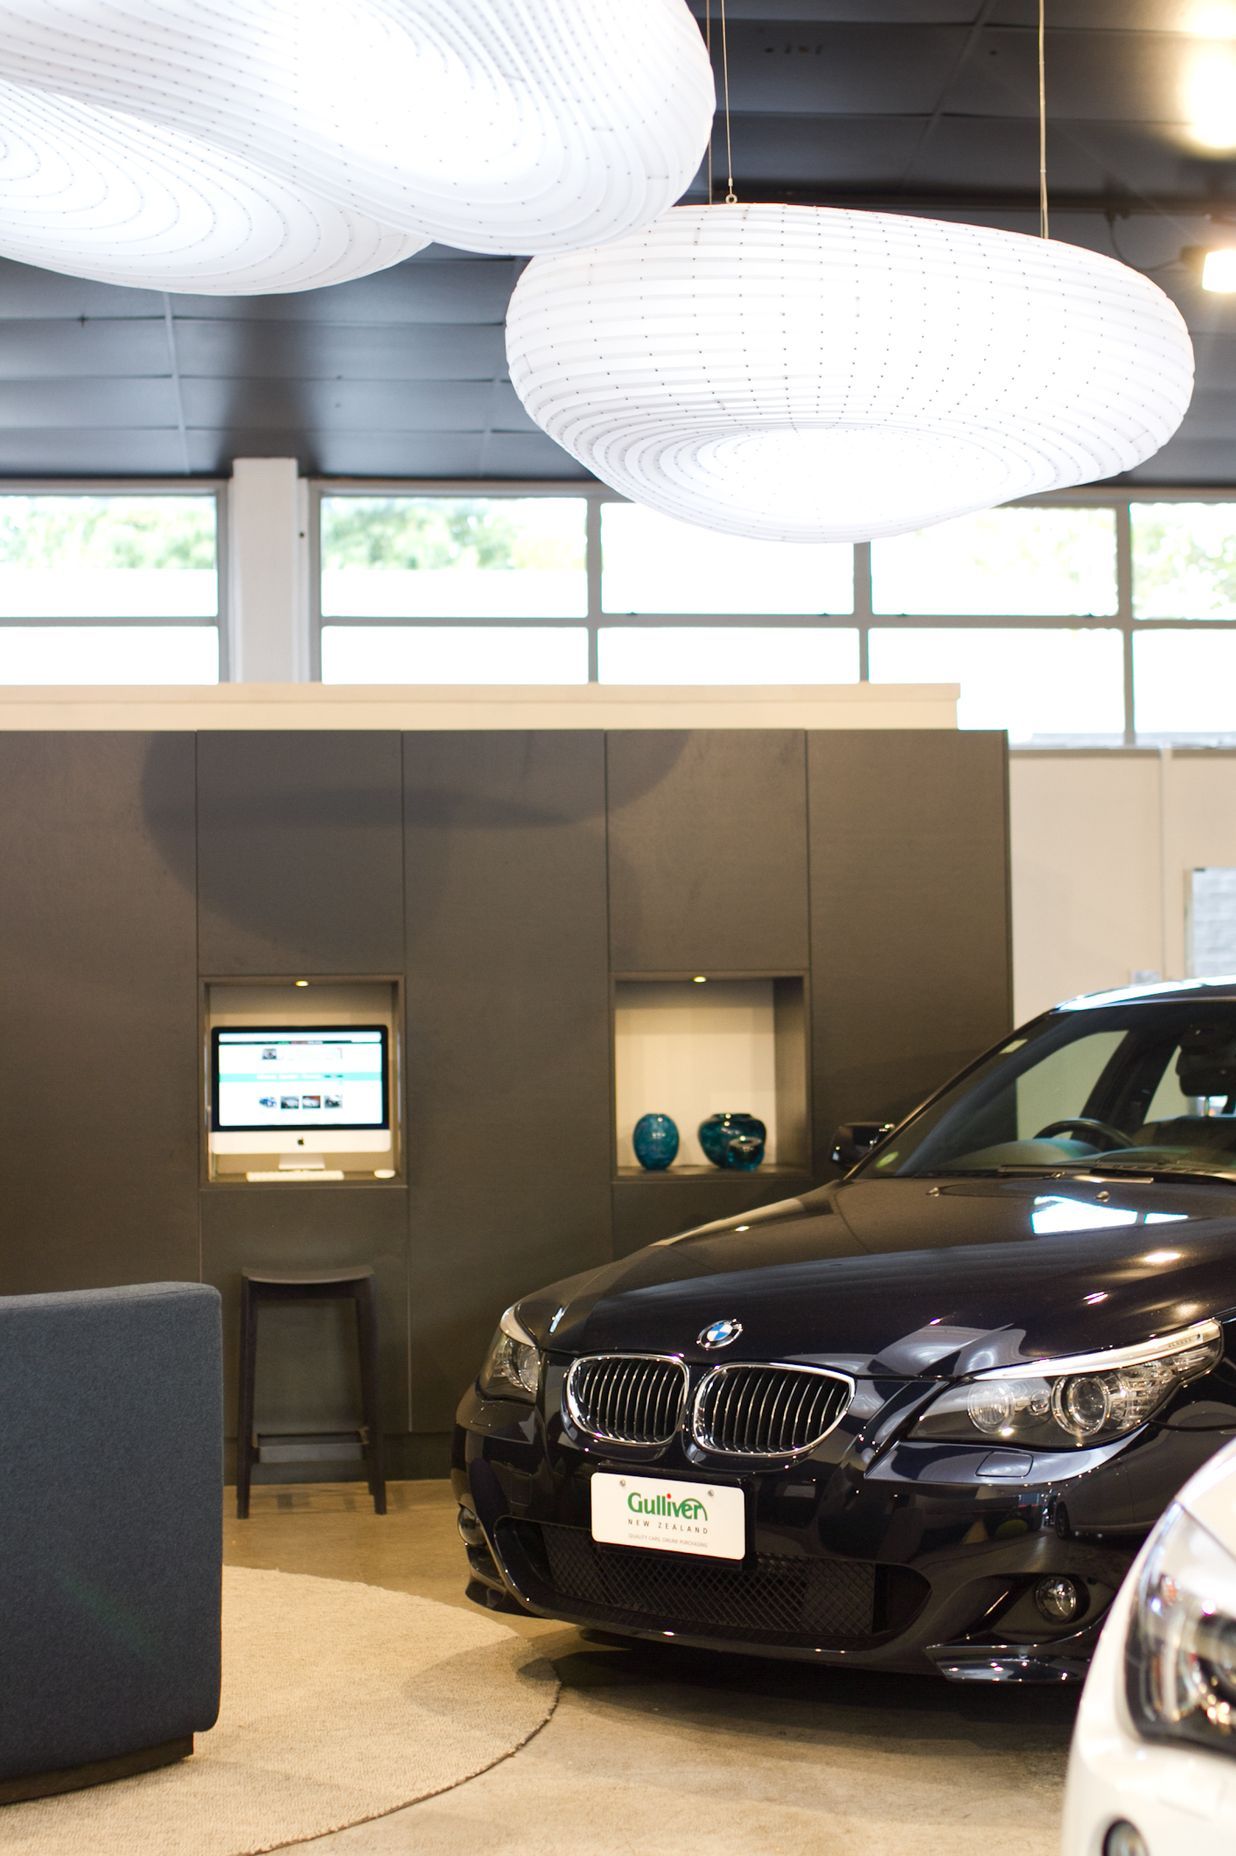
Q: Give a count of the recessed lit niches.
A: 2